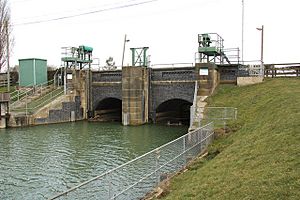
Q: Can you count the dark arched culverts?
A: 2